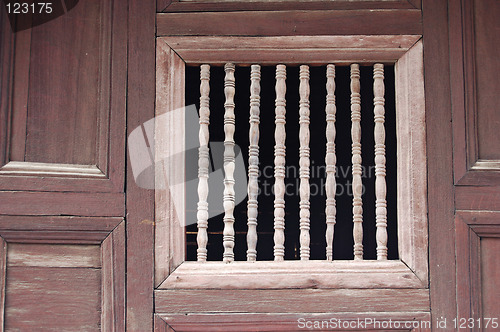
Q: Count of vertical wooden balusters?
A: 8